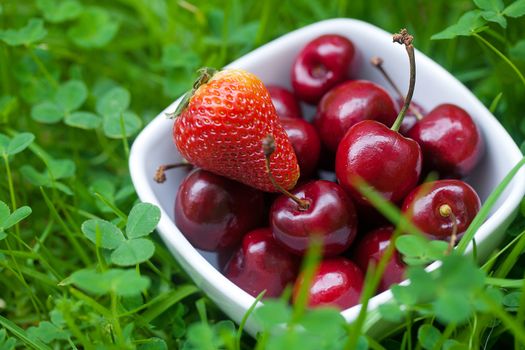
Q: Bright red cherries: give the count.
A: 13